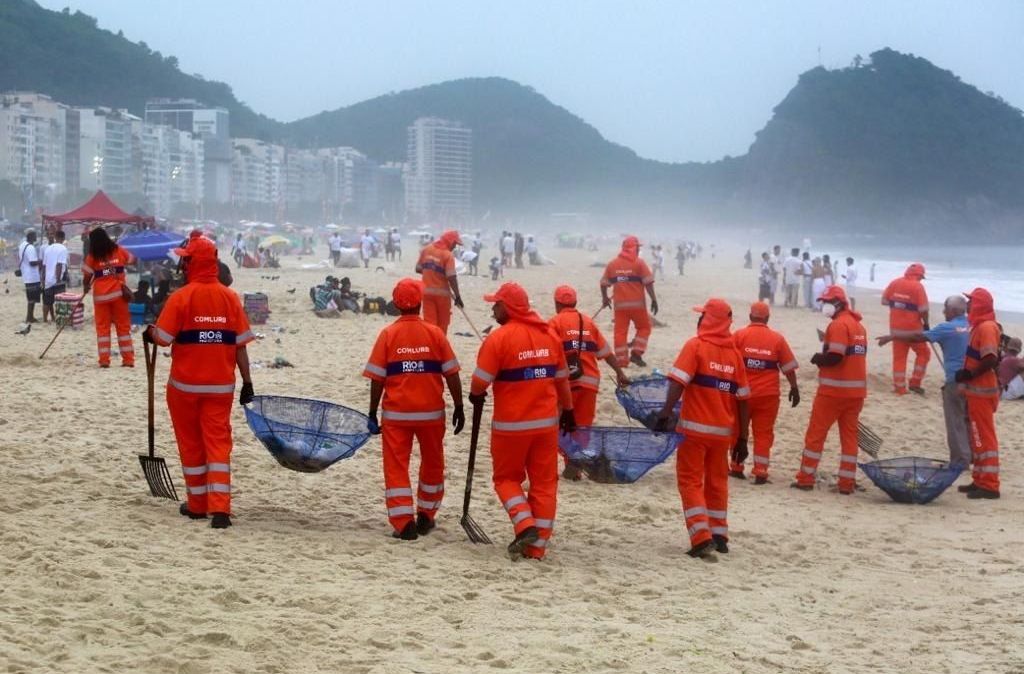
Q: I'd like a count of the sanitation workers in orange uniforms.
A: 12